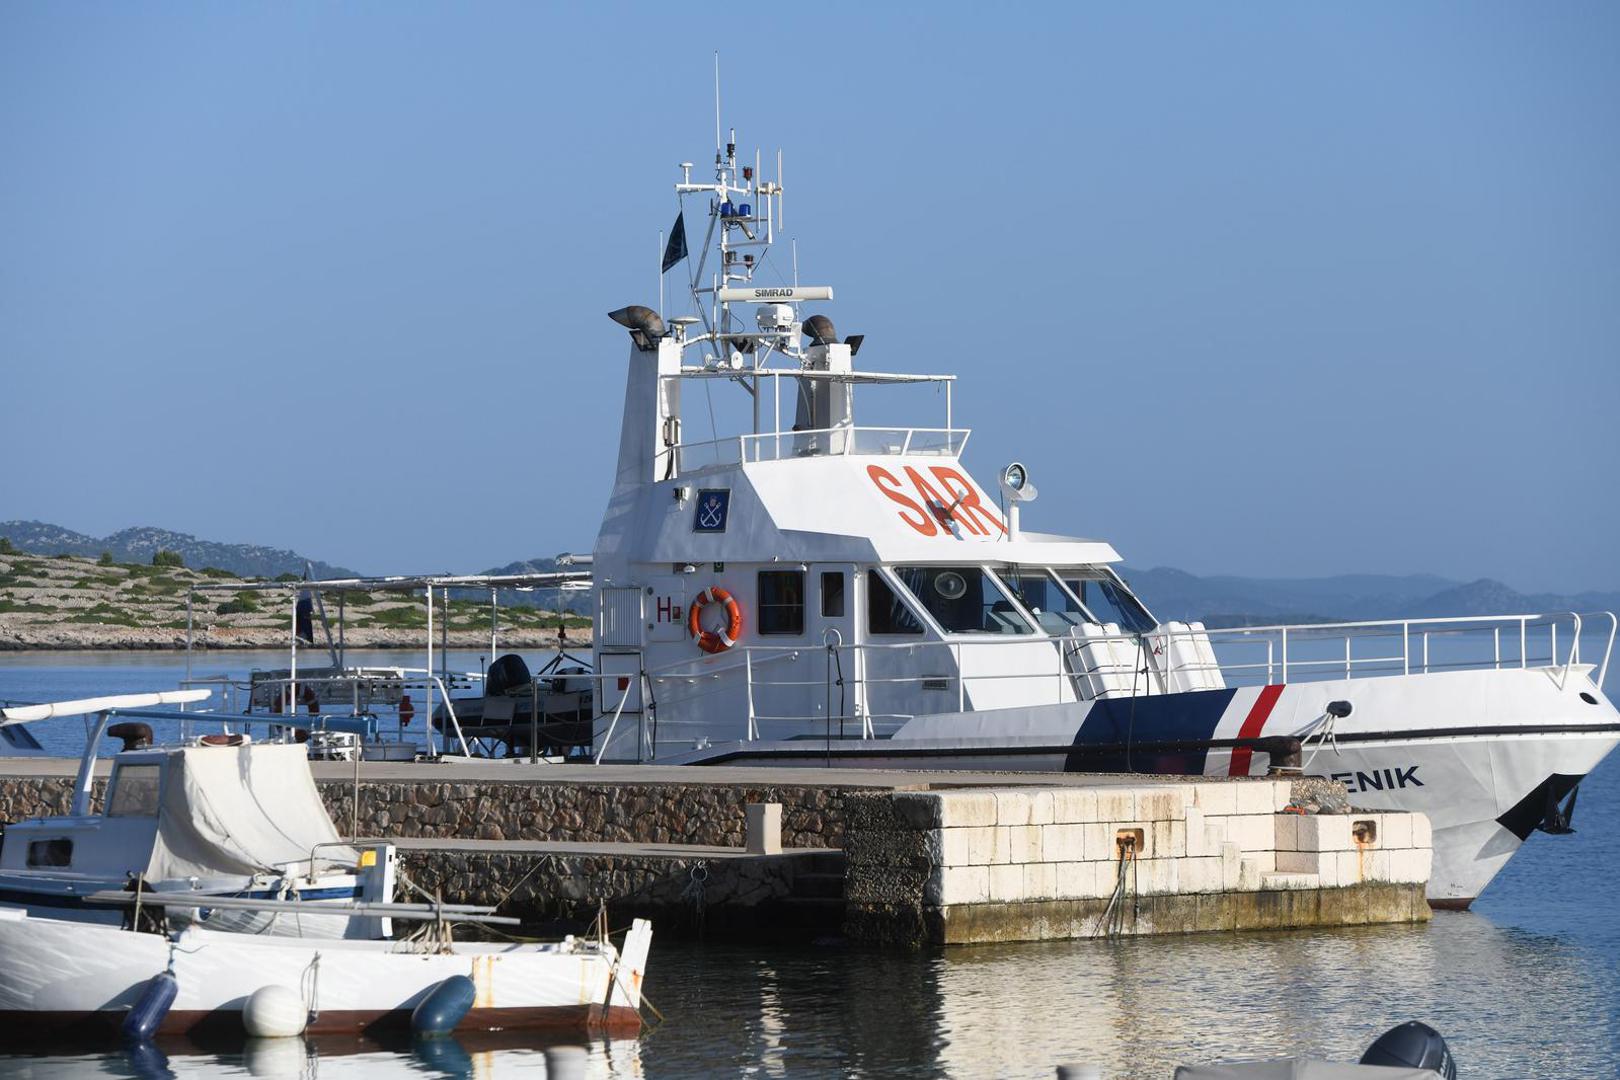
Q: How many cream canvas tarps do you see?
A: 1